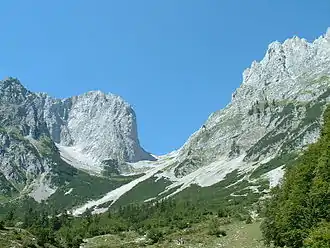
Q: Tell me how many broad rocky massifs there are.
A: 2